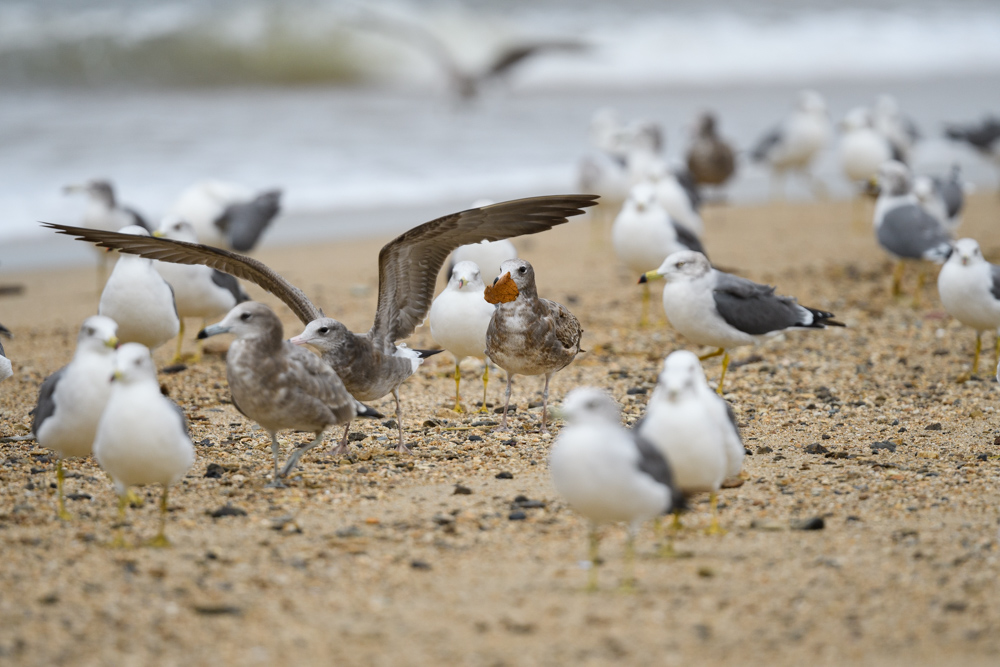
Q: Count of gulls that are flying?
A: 1